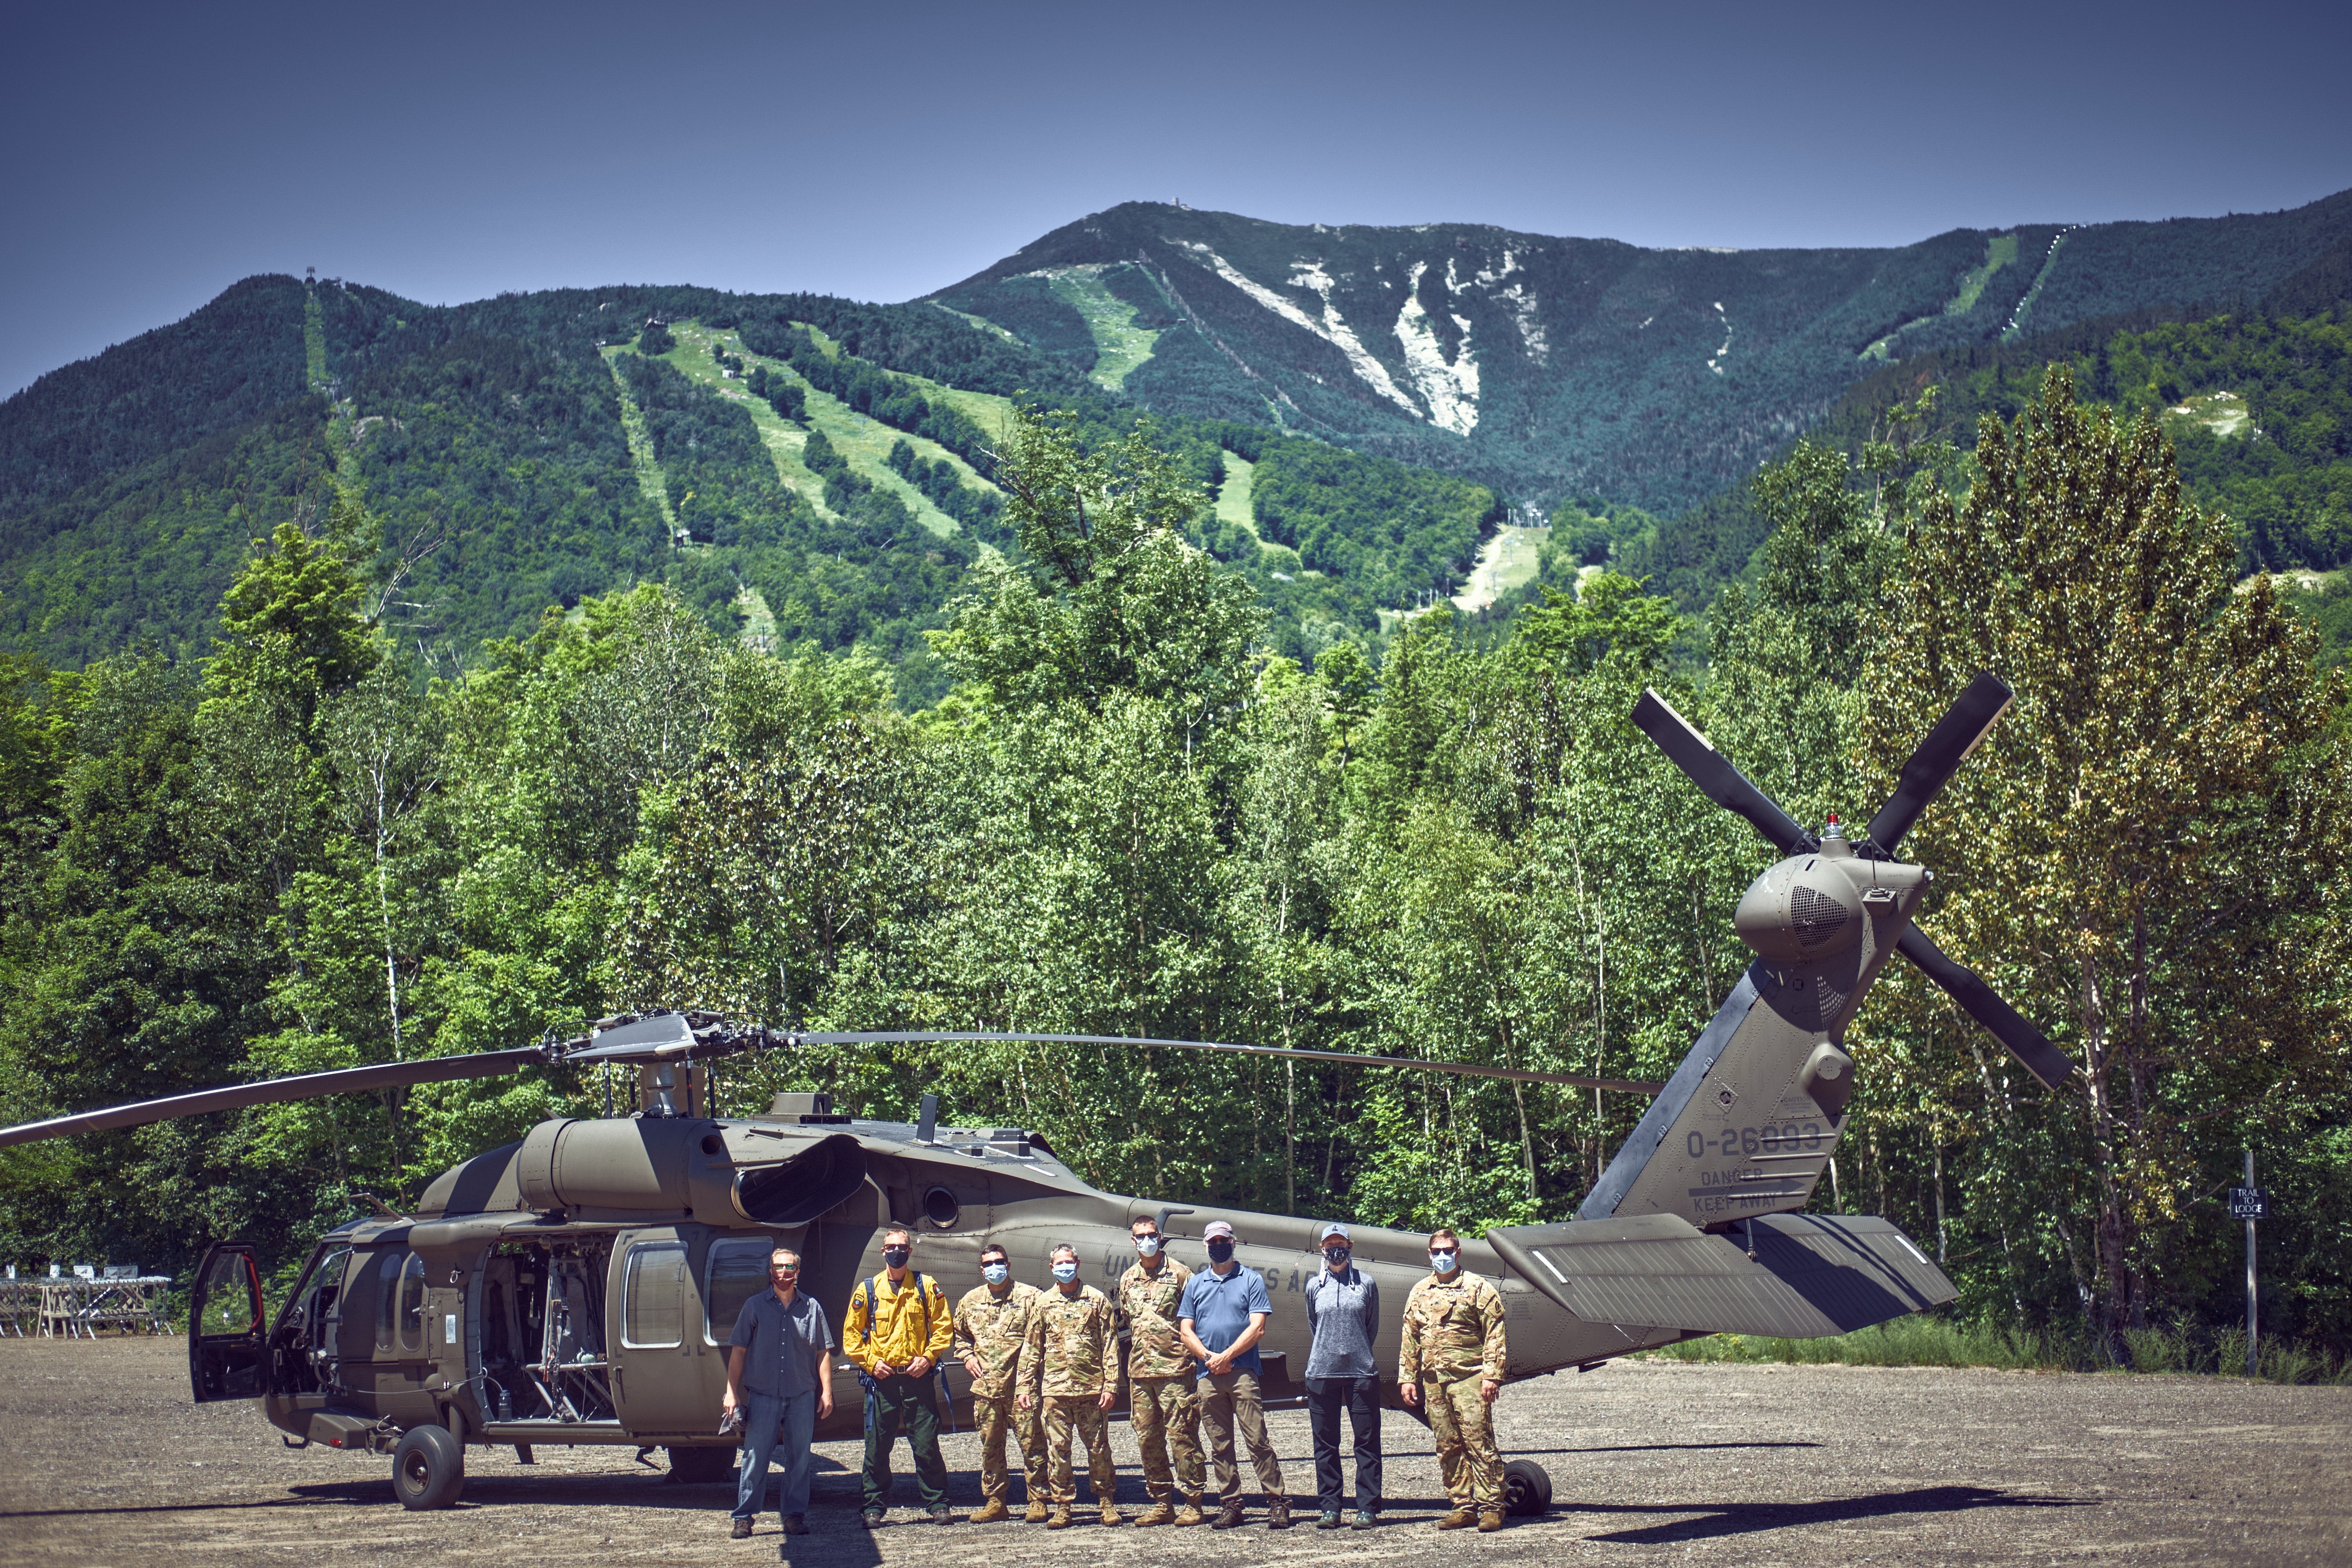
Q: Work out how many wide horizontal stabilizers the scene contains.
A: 1